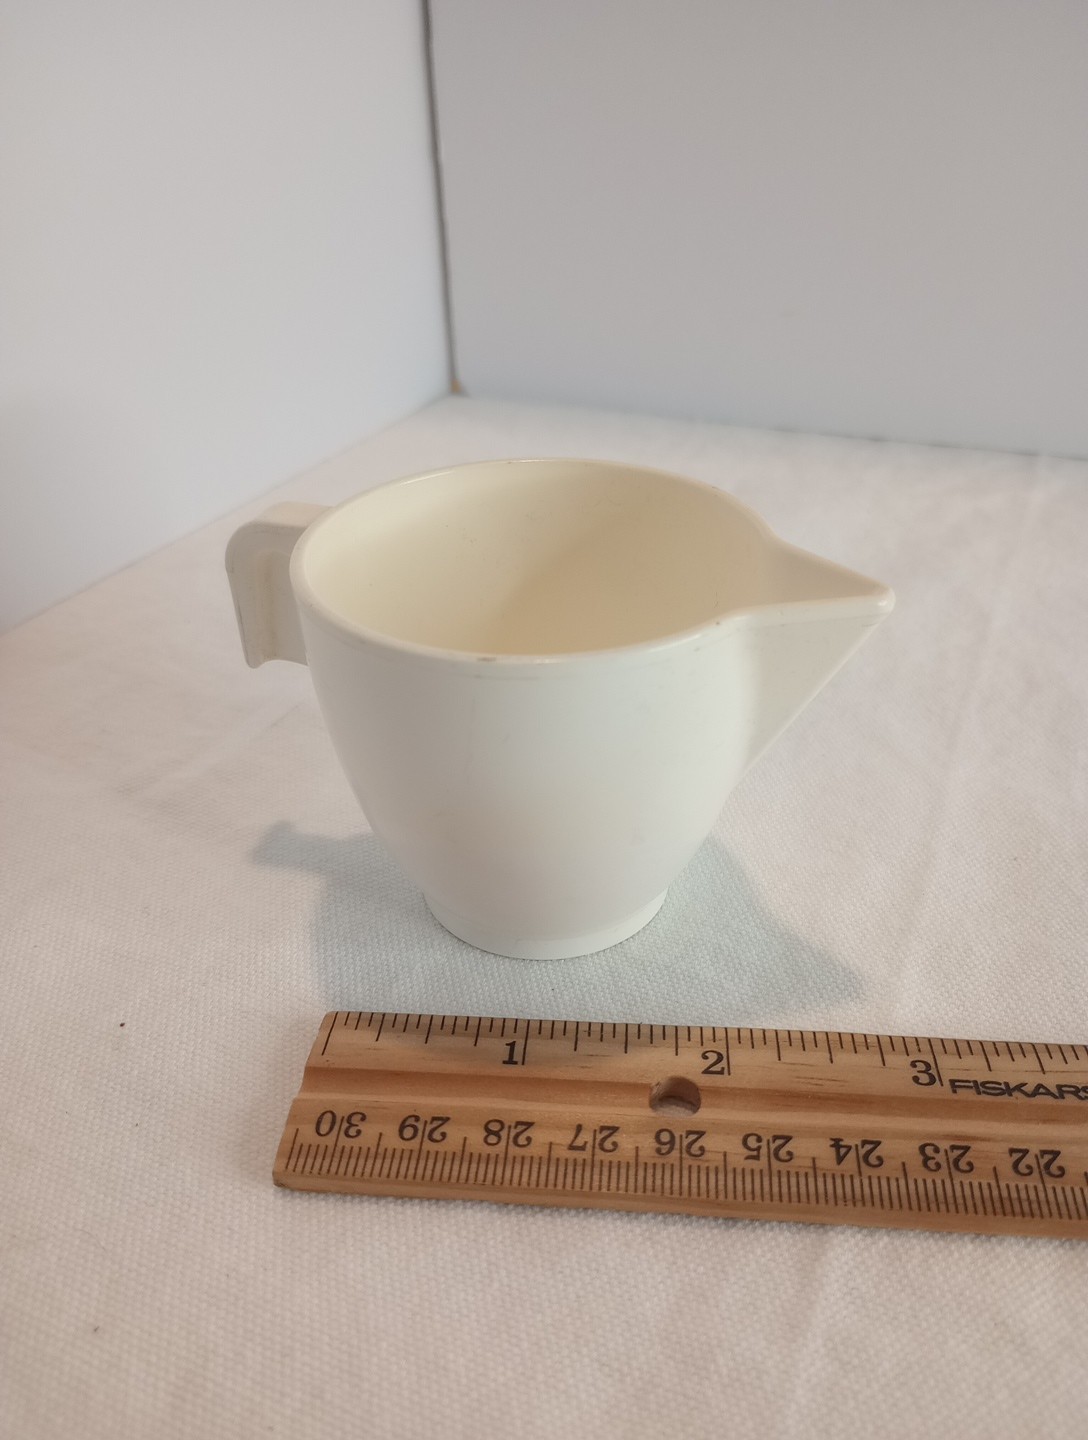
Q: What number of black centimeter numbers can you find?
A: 9